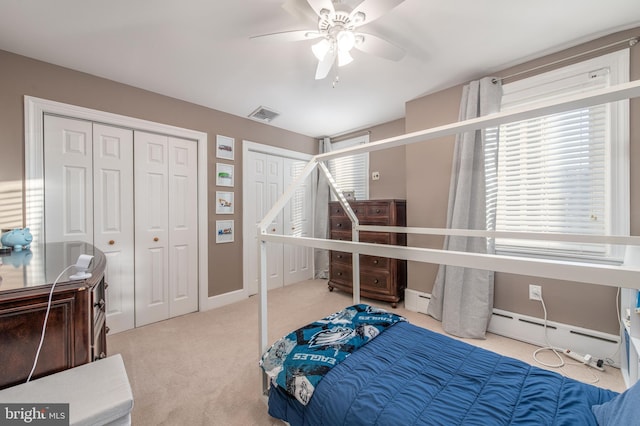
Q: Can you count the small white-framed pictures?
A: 4